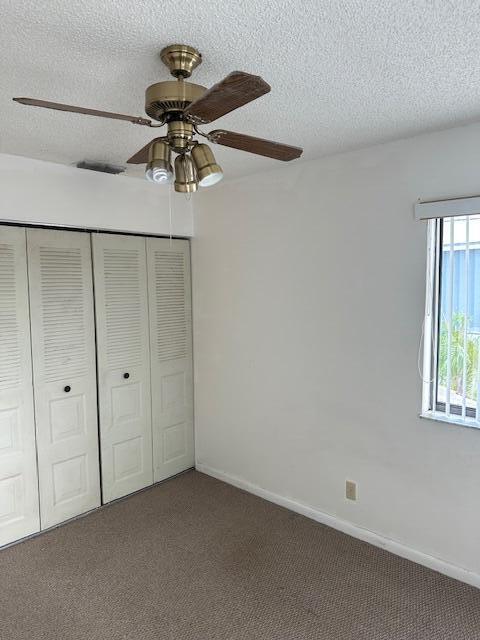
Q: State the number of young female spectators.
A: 0